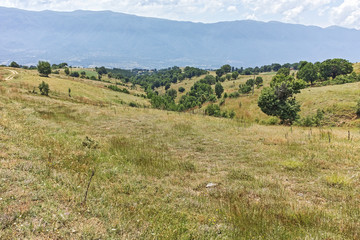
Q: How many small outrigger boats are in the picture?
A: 0